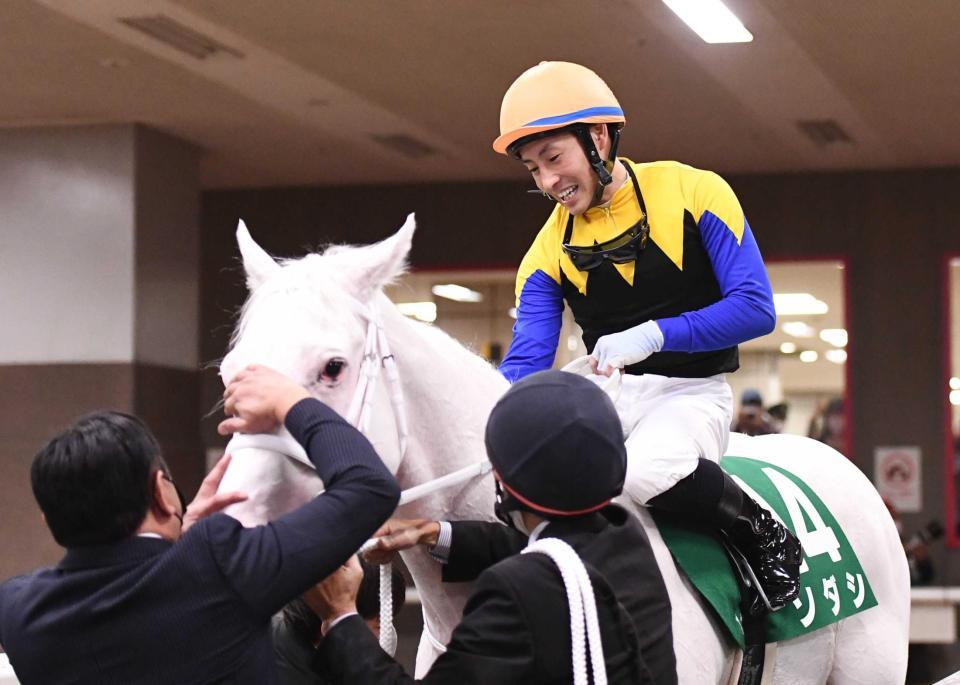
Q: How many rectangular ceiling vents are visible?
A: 3